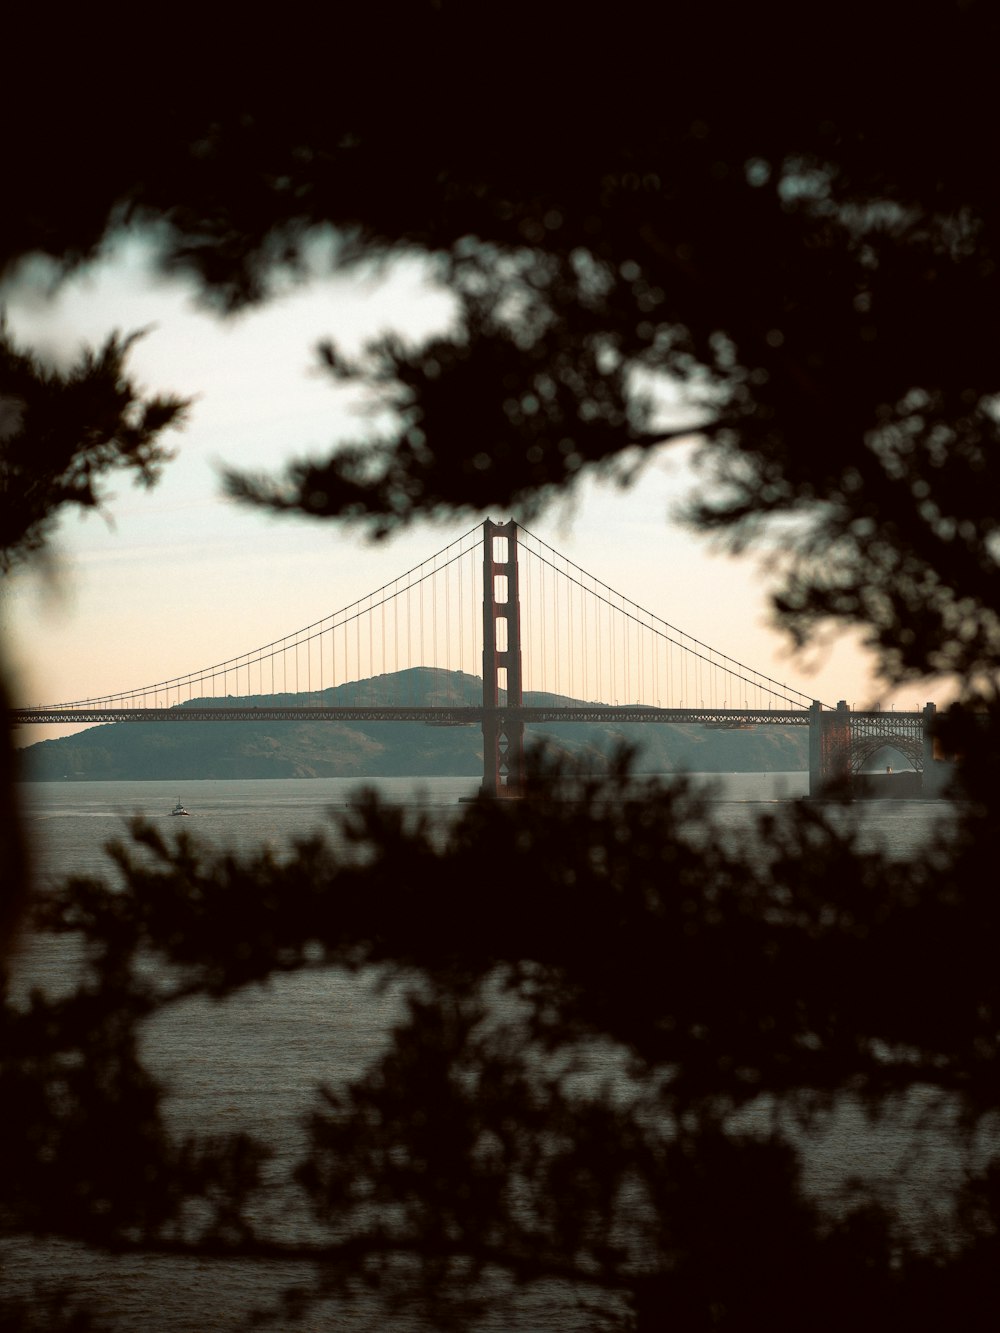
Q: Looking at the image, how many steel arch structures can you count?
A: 1